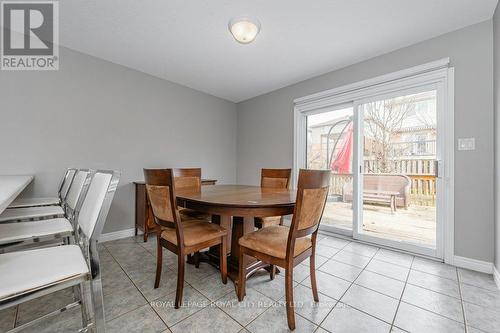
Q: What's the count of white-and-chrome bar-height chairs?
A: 4